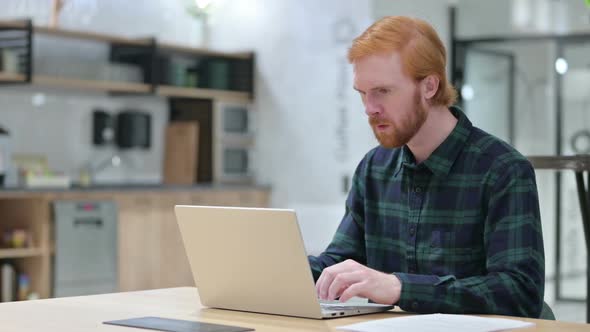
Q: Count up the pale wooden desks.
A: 1